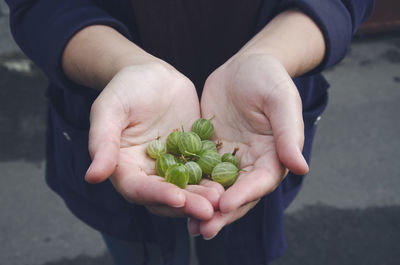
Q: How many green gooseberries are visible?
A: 11